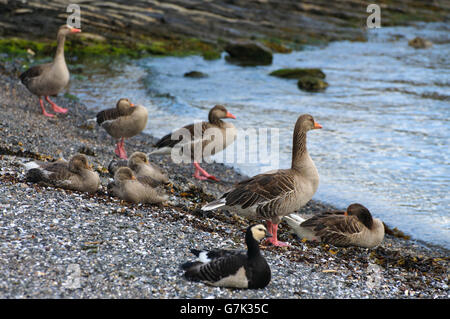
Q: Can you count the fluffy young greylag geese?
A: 3